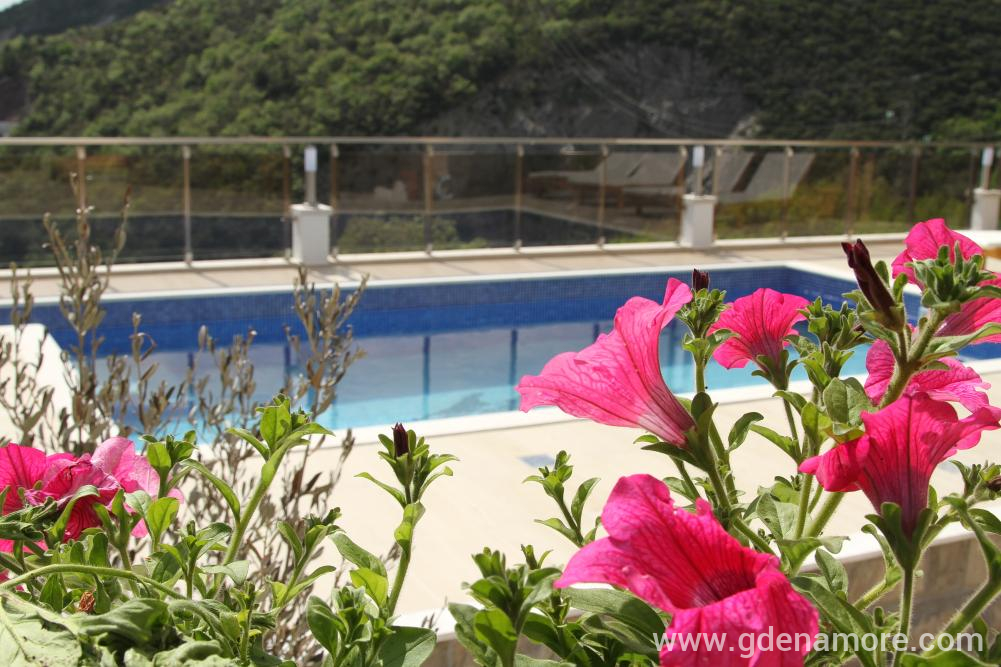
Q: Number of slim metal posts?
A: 13